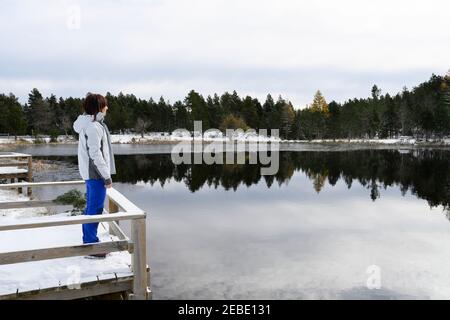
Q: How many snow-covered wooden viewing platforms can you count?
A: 2